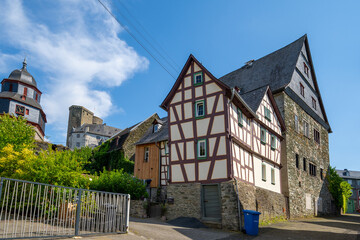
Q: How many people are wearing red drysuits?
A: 0